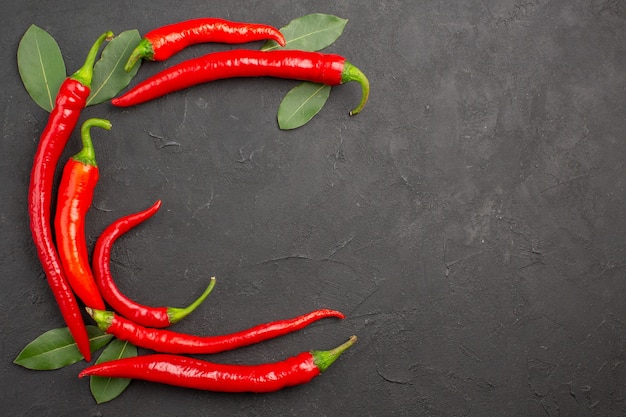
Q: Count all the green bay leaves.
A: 6